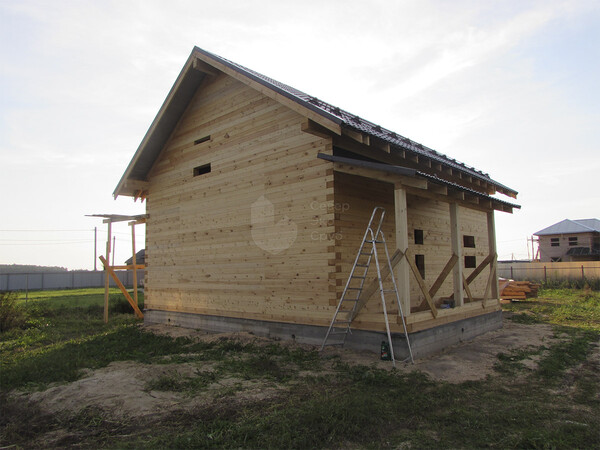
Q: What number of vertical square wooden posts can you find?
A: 3